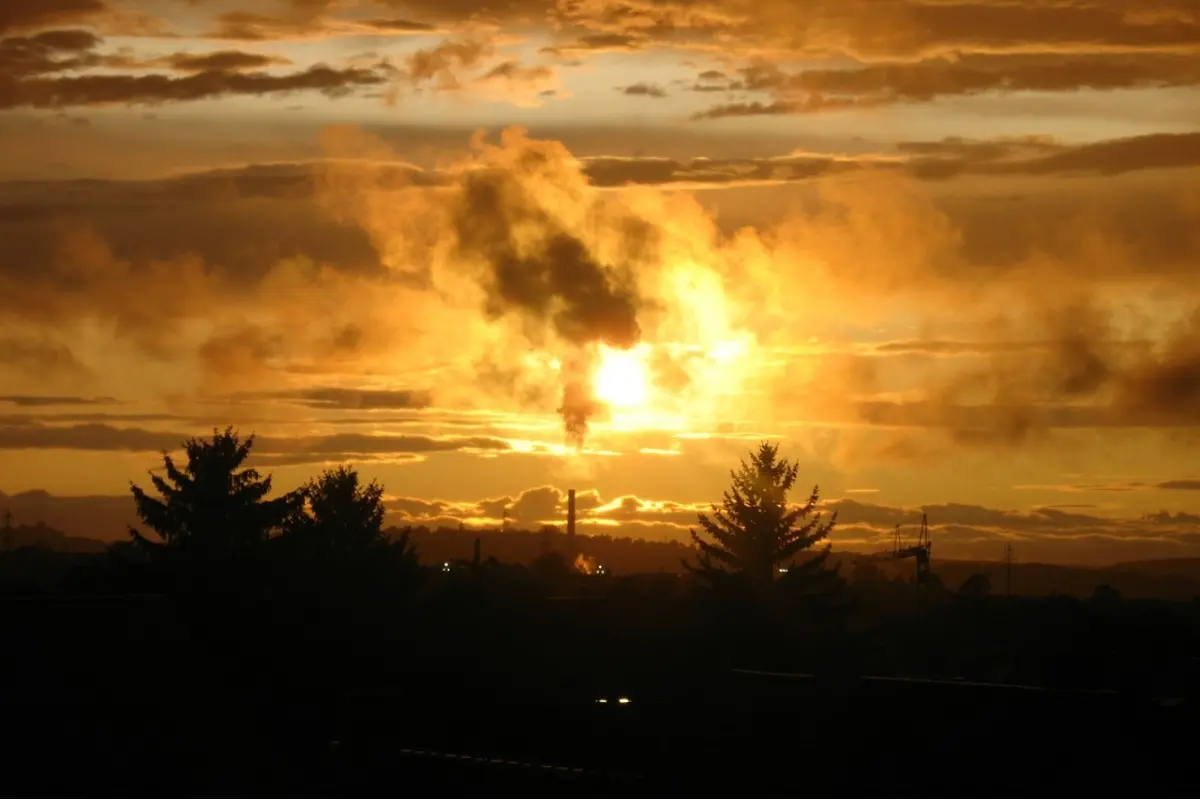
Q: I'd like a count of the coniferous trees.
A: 3